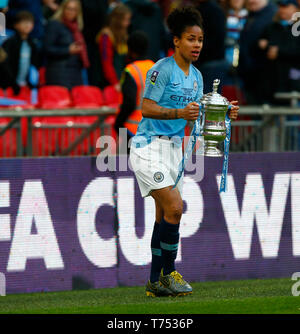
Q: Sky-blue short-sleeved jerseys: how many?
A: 1